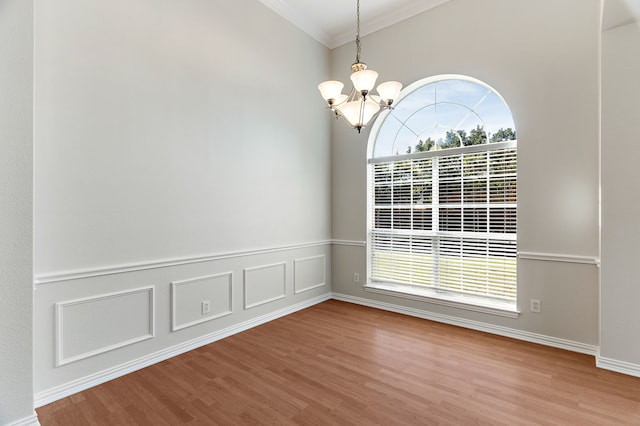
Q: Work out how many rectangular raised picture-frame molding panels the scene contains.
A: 4